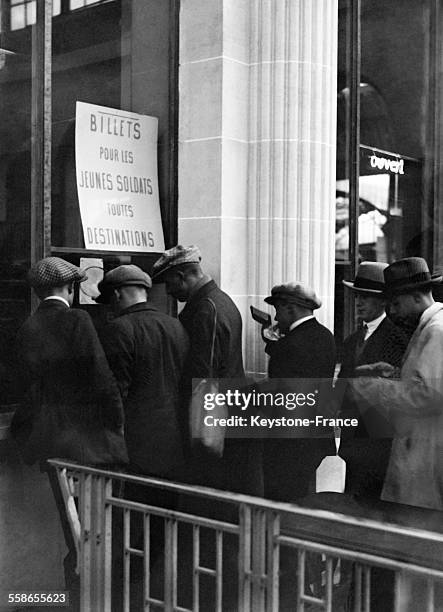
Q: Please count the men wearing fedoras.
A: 2